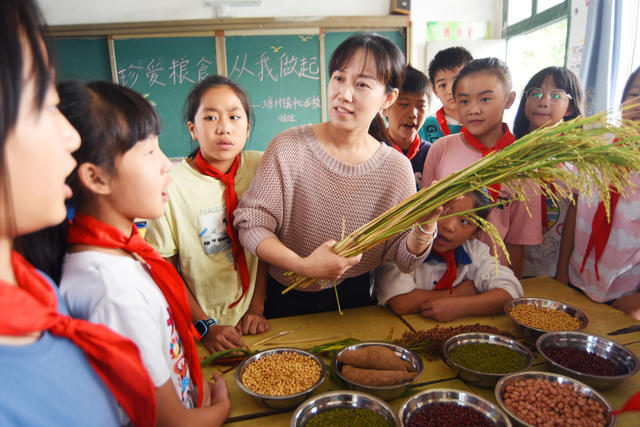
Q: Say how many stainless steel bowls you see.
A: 8